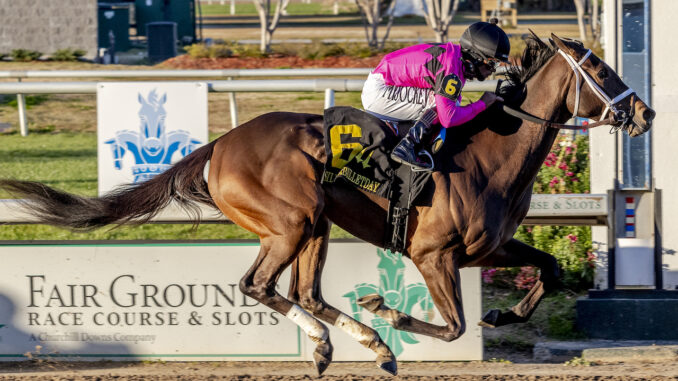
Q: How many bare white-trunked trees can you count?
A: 4